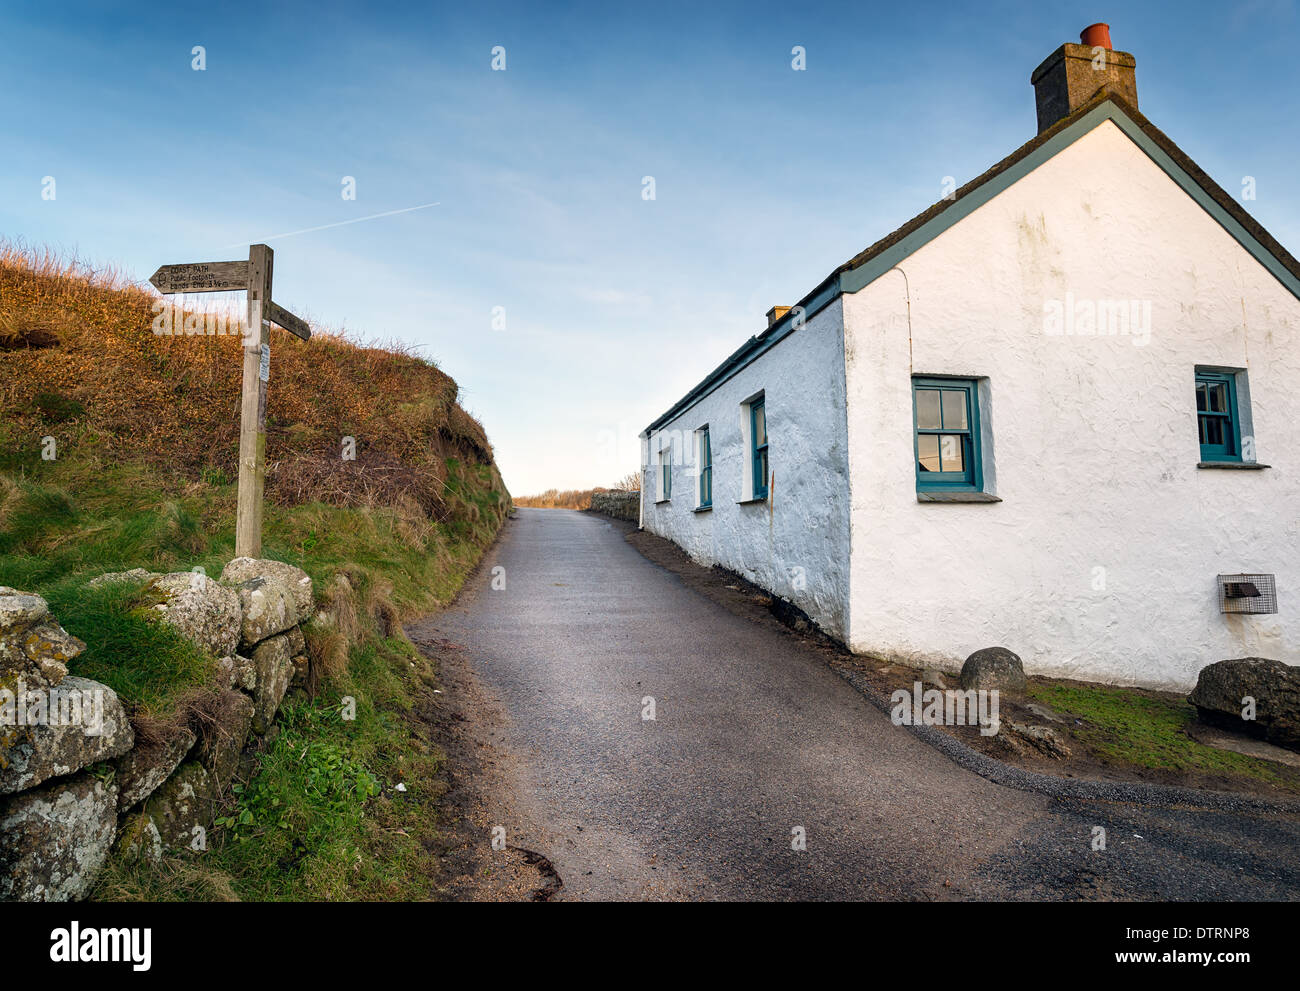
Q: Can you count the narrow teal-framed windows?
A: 5